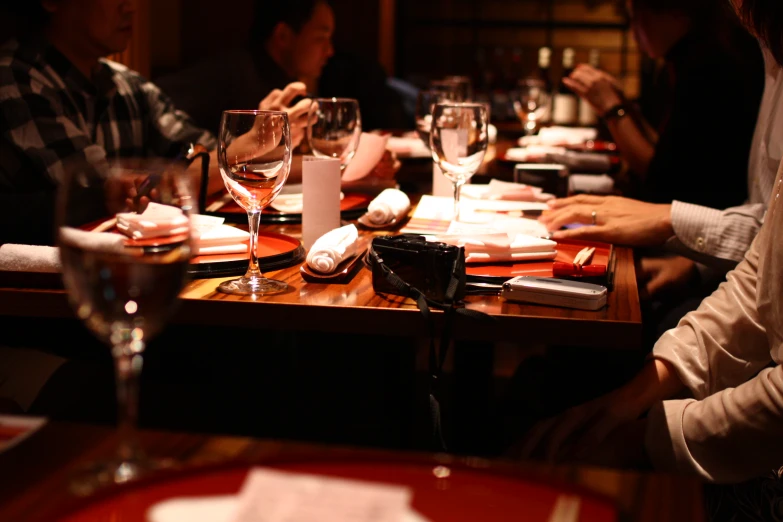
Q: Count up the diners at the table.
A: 5